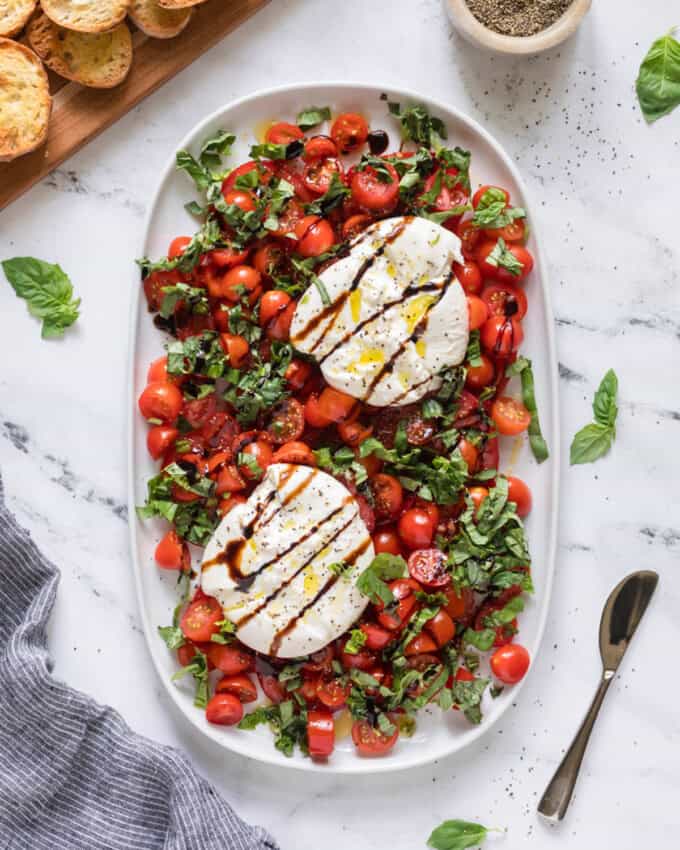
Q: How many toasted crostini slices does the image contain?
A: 6